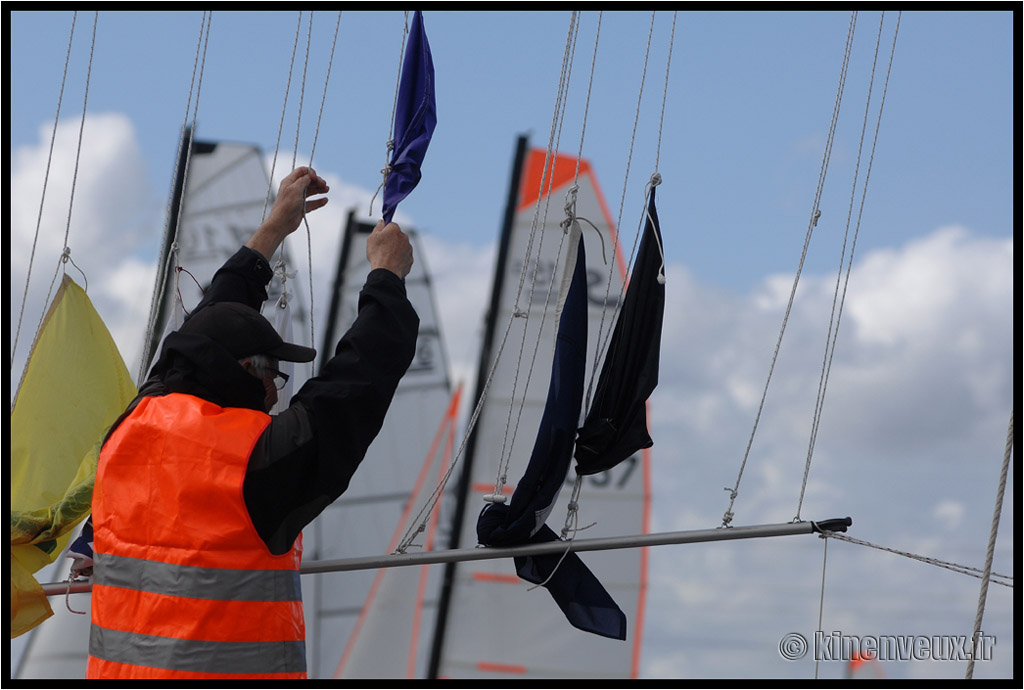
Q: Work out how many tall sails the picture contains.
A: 3